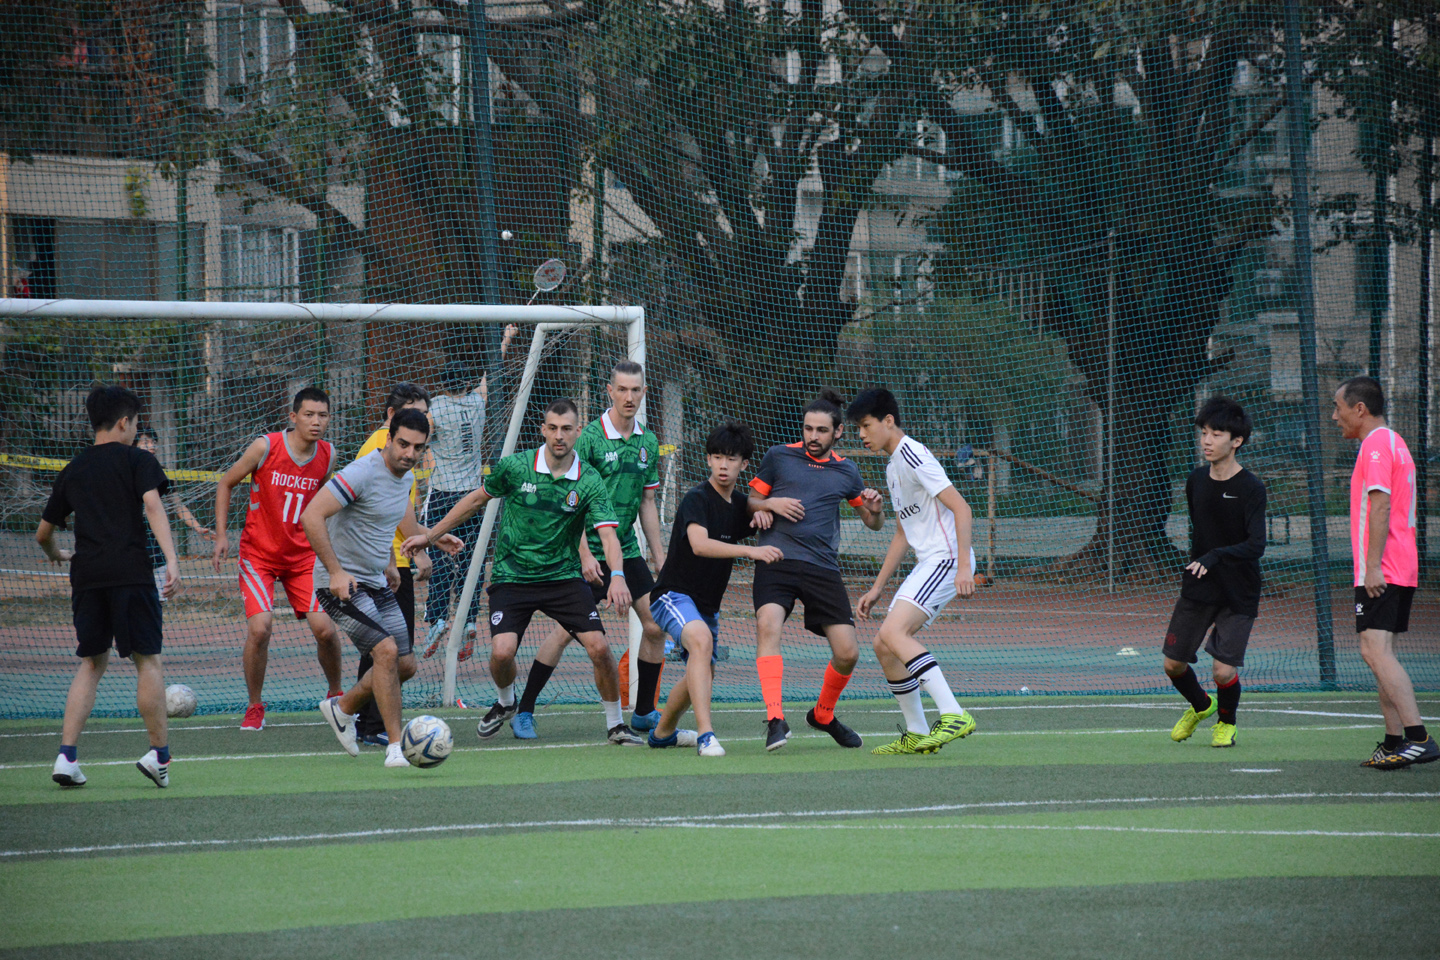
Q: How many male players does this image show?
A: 11